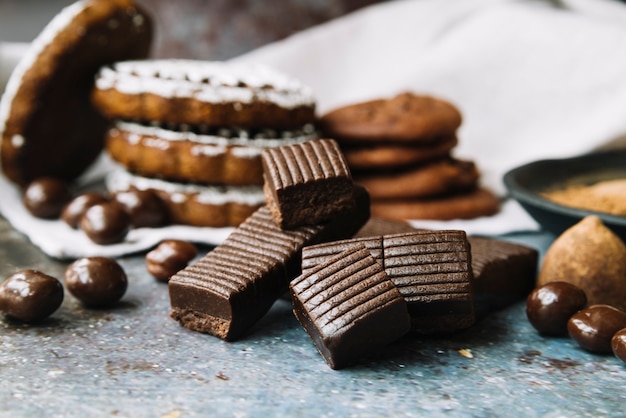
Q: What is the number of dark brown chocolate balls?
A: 10